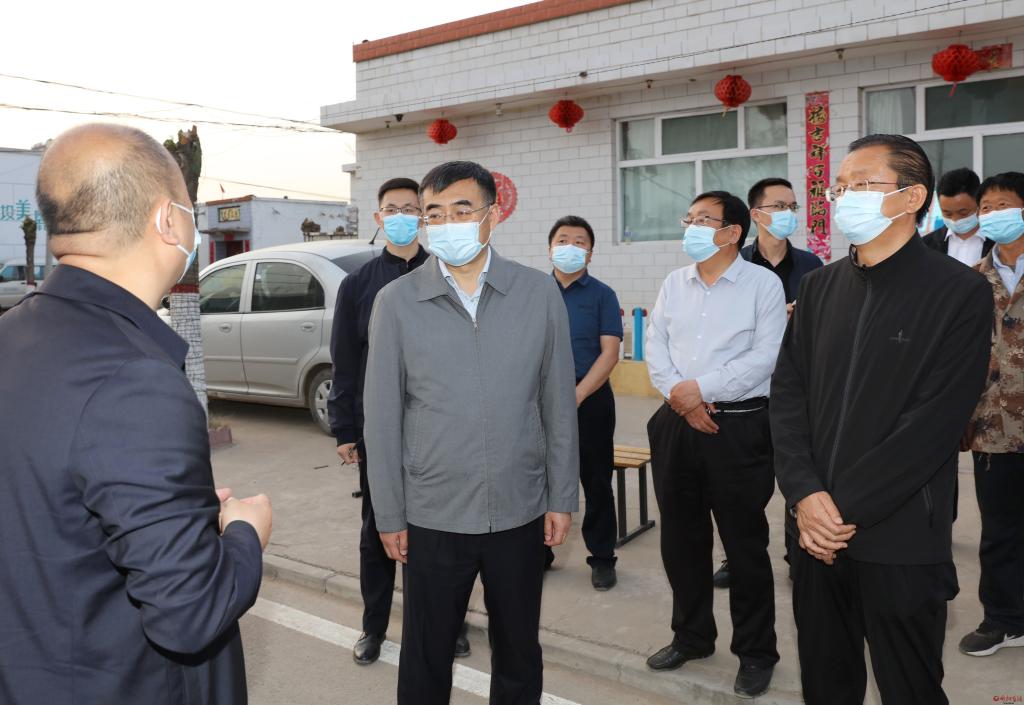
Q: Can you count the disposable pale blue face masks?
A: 9